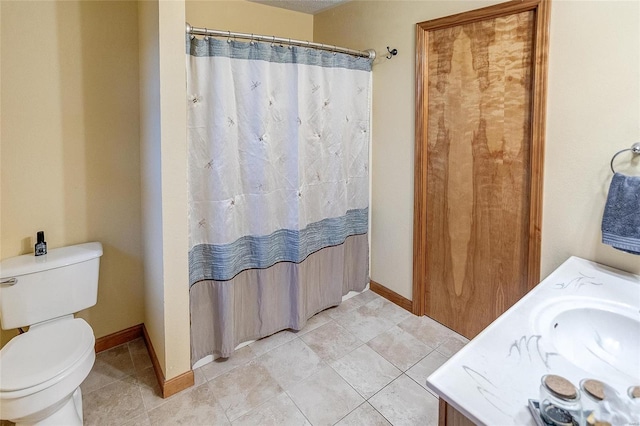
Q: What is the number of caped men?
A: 0